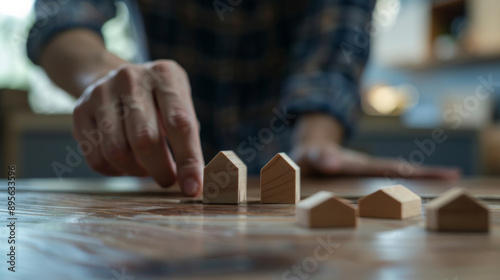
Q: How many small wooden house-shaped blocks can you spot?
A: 5